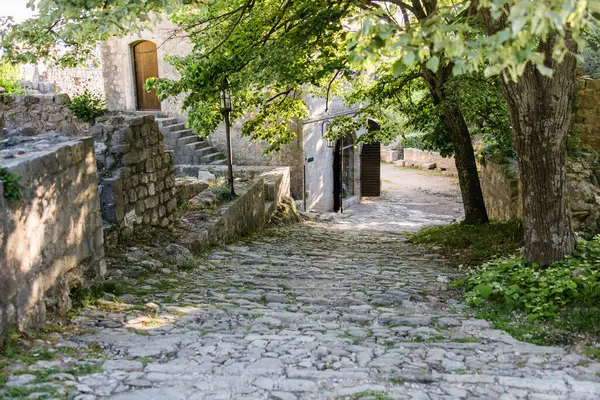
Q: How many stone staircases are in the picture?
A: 1